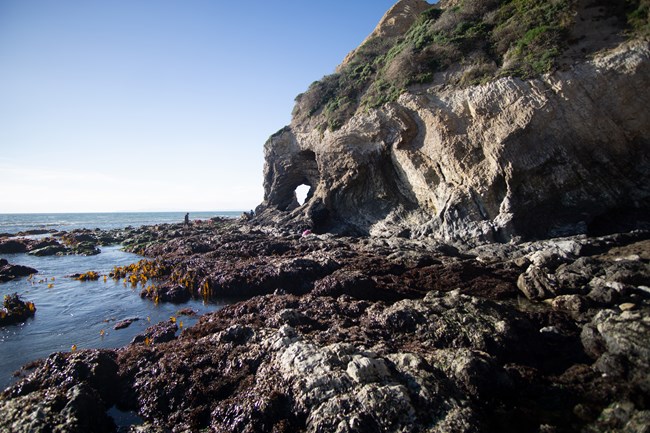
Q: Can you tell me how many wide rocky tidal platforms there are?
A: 1